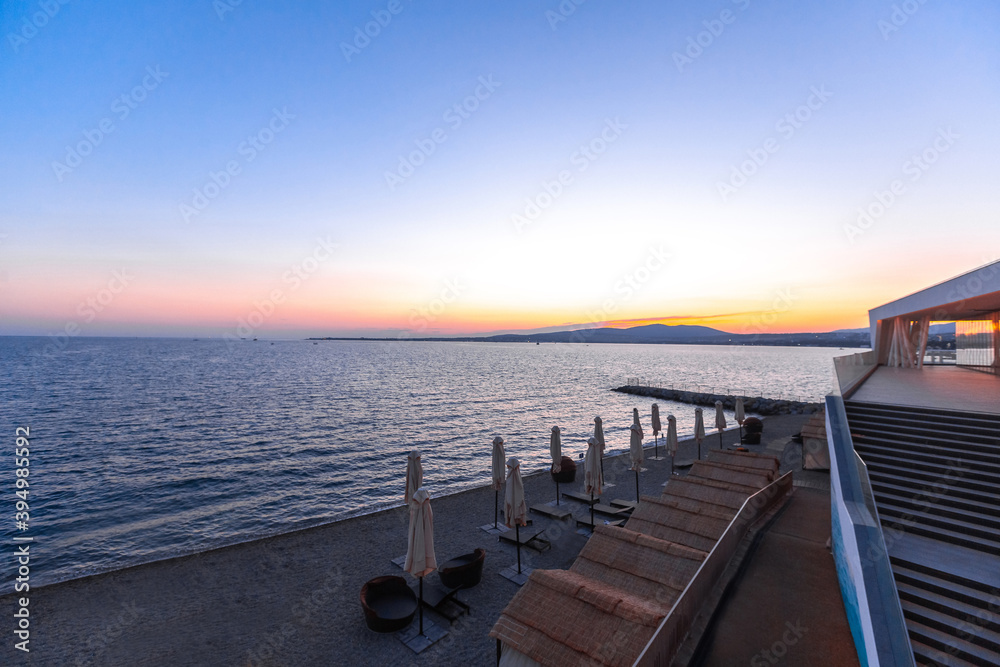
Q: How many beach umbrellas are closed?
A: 14